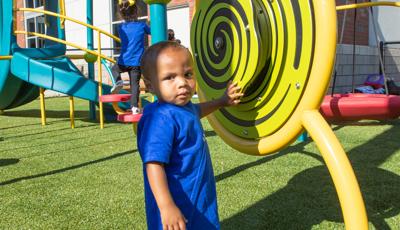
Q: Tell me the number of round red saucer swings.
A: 1